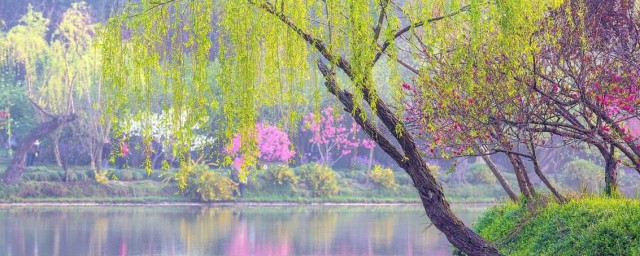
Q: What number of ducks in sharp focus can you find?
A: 0